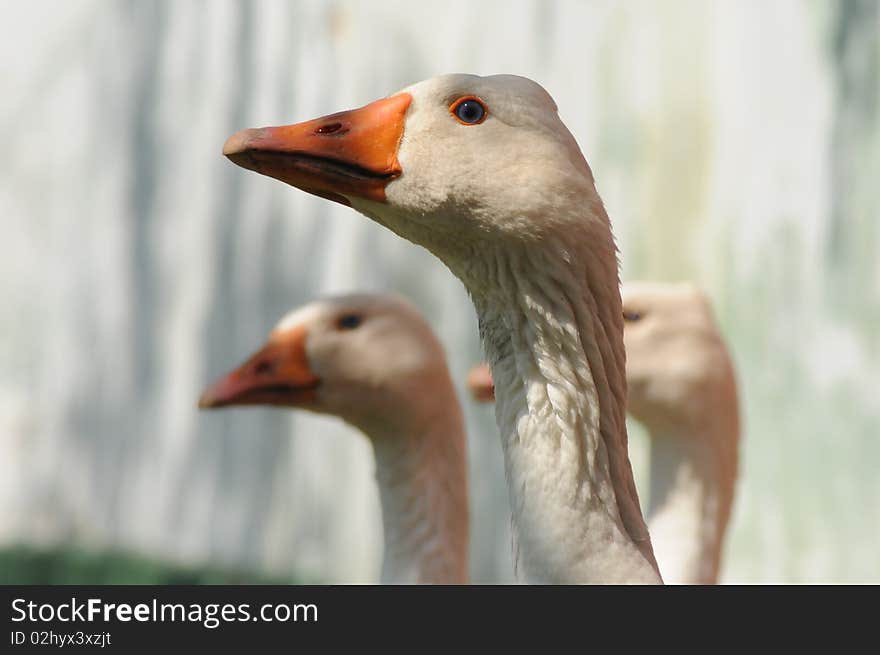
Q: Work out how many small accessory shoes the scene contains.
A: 0